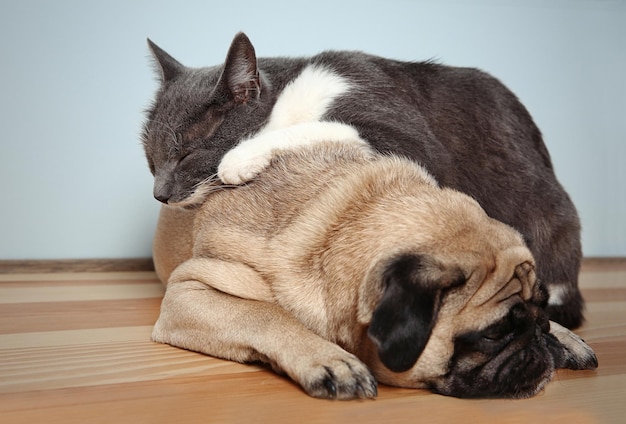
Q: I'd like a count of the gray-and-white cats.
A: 1